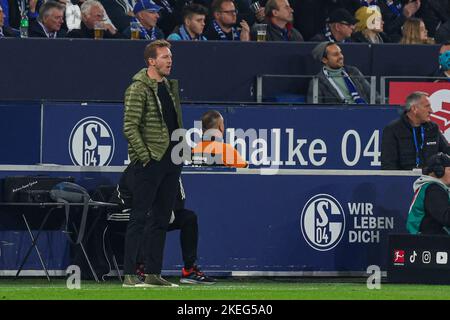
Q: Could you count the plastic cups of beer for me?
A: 3